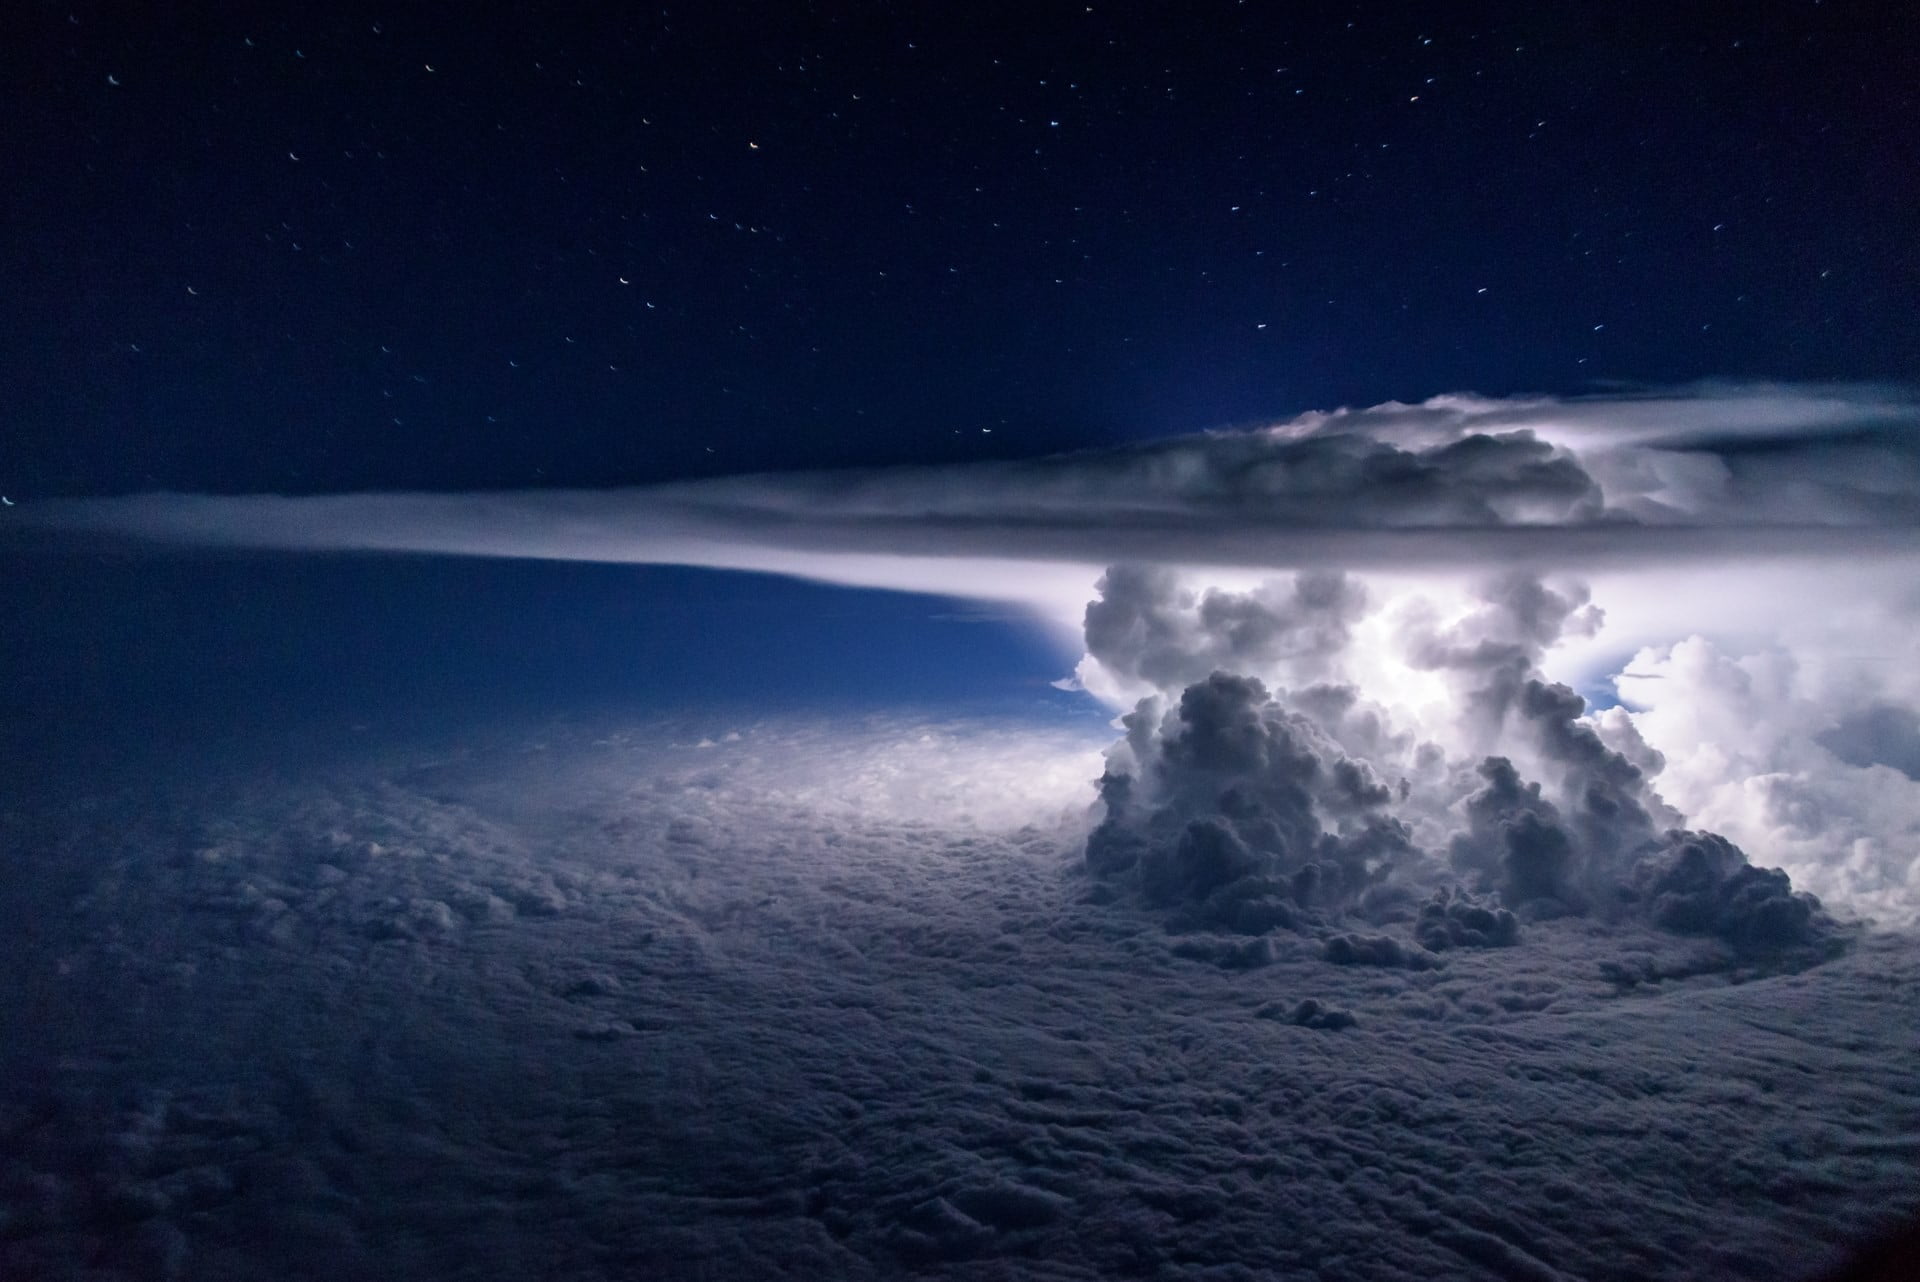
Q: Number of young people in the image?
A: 0